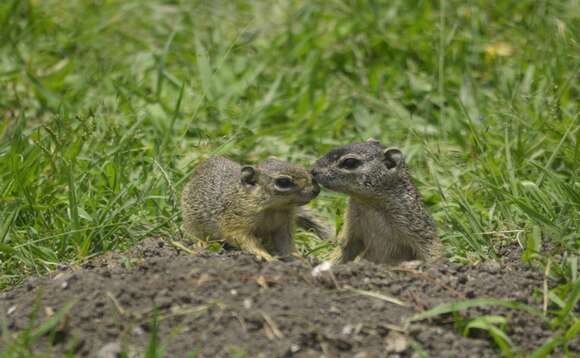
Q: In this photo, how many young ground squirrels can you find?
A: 2